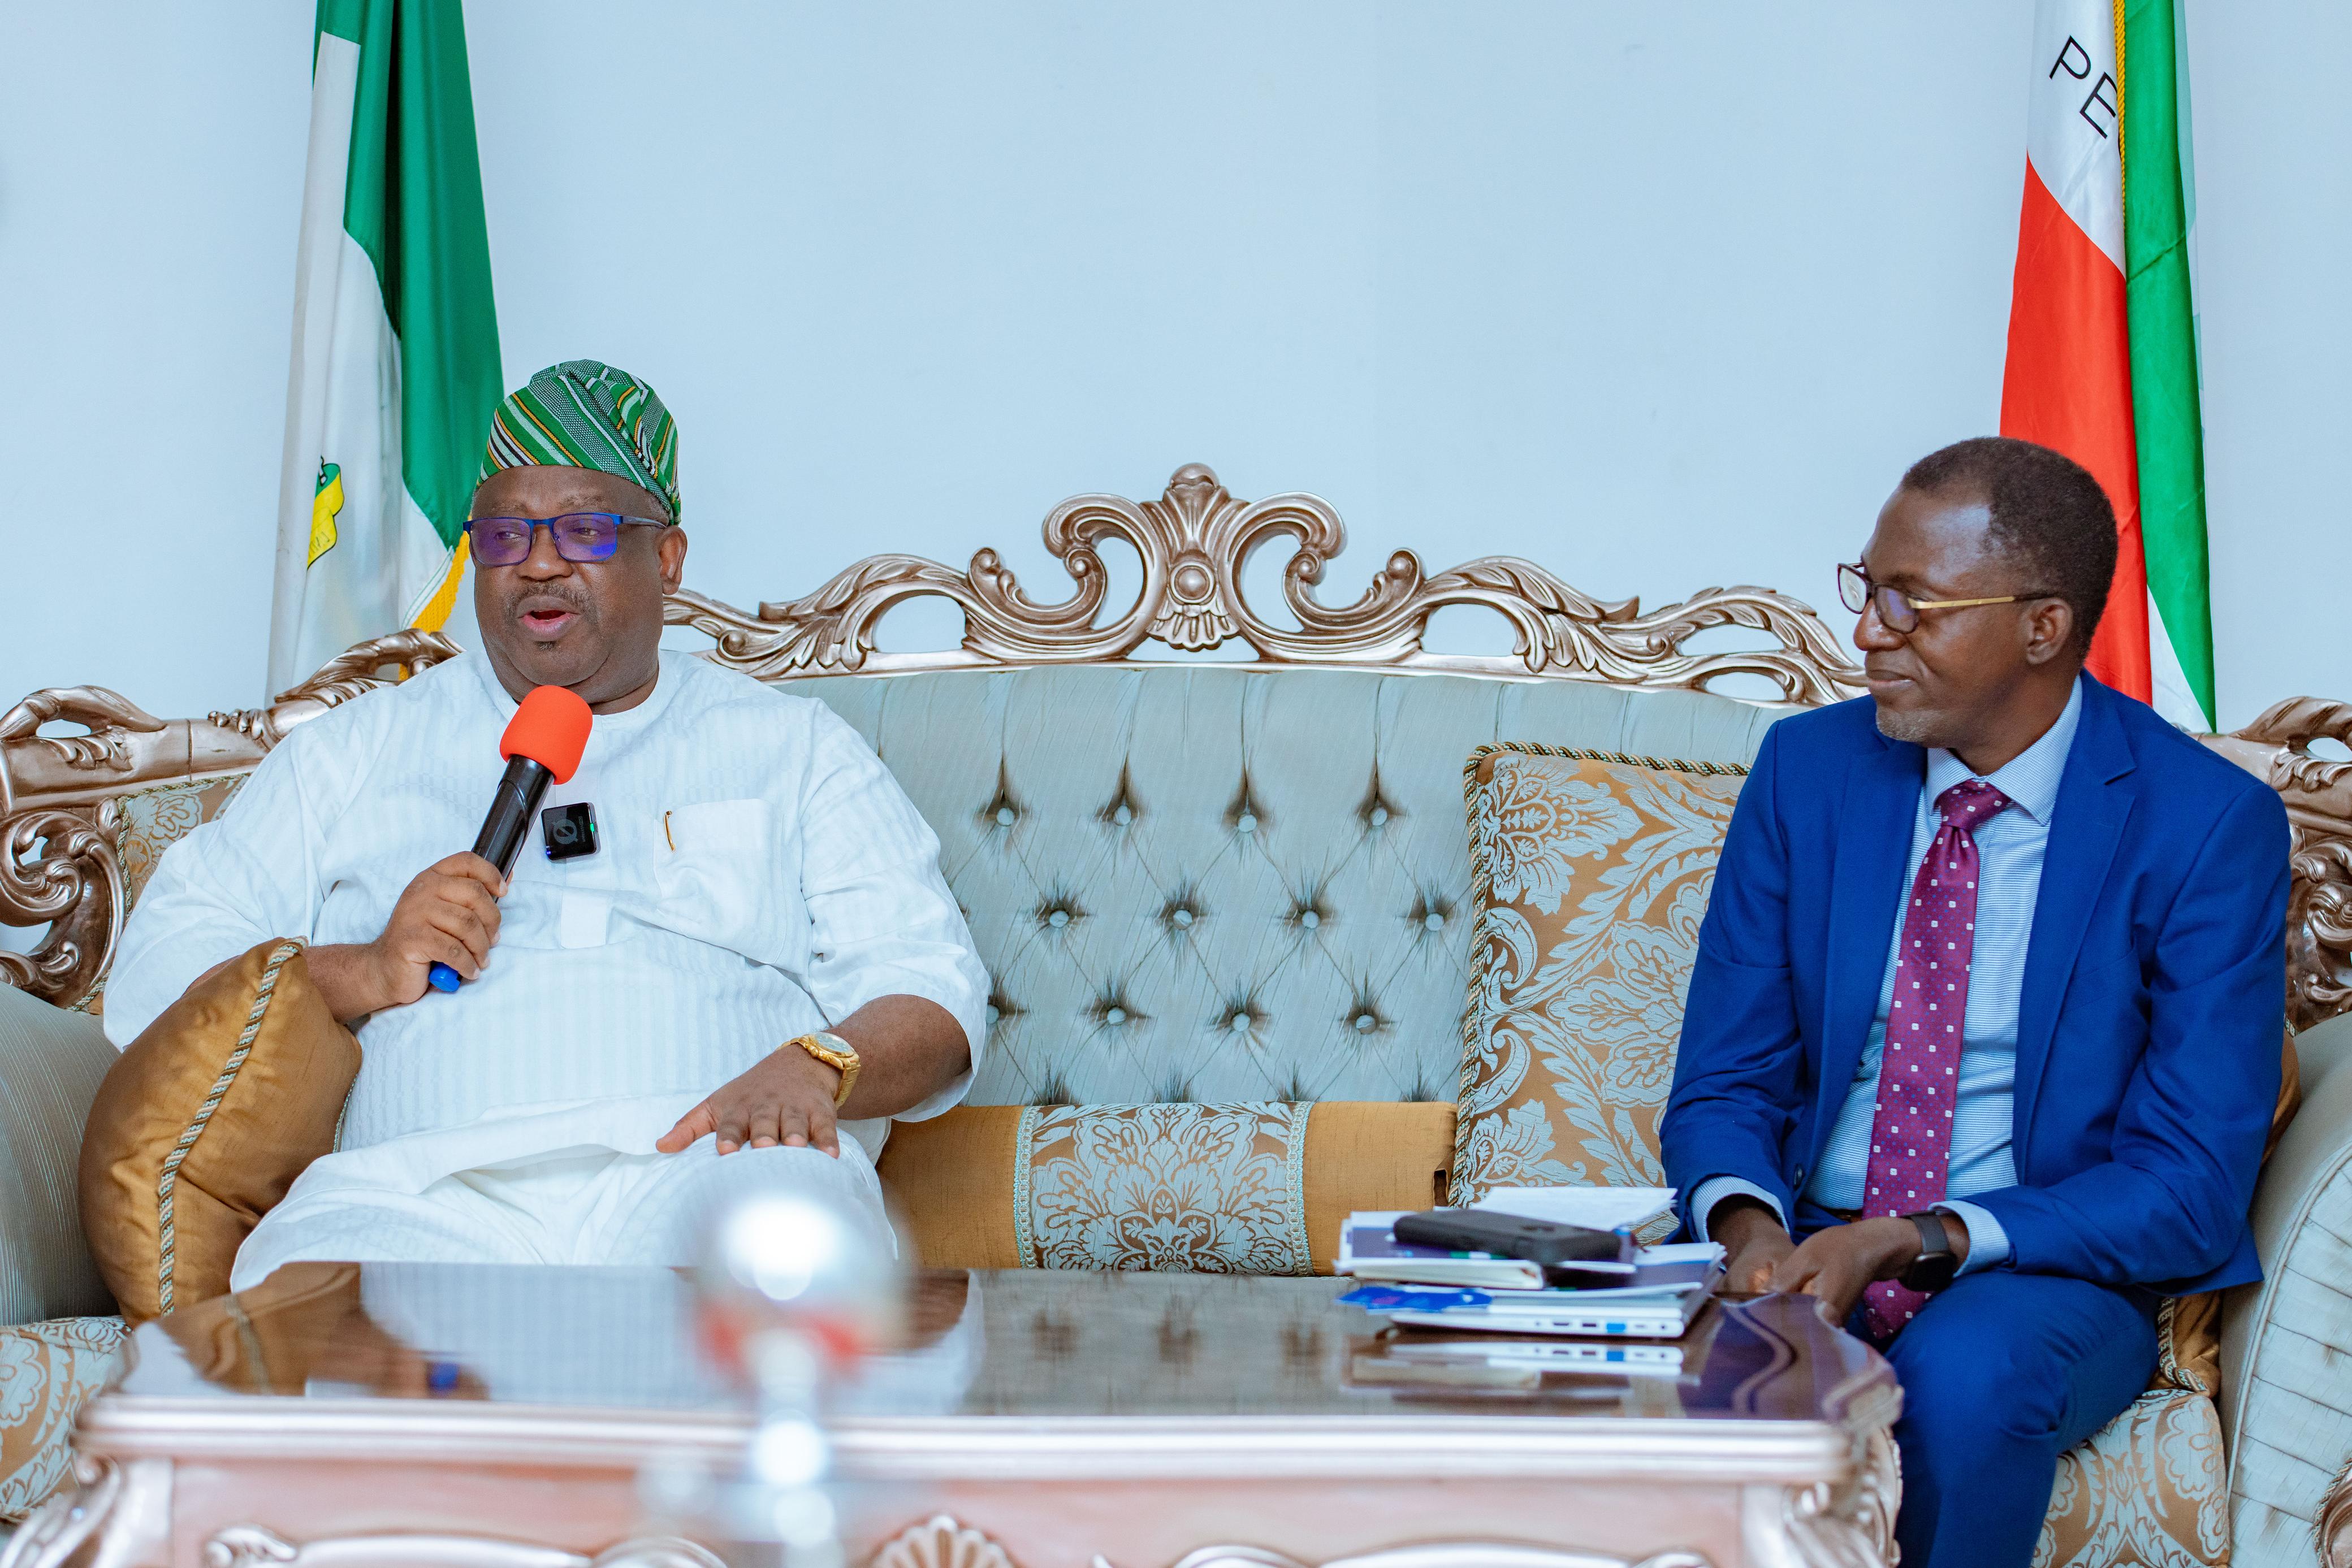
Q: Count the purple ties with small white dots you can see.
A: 1